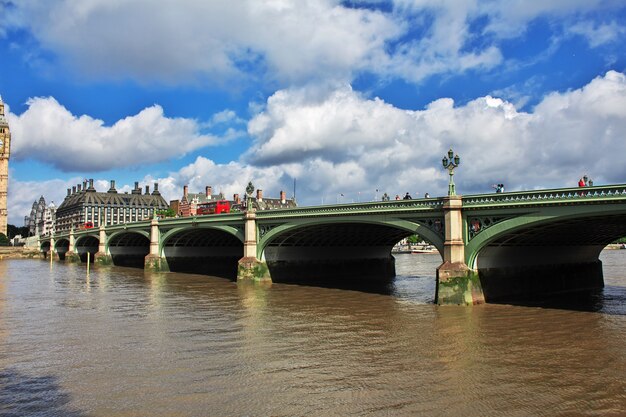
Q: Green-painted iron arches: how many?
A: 7